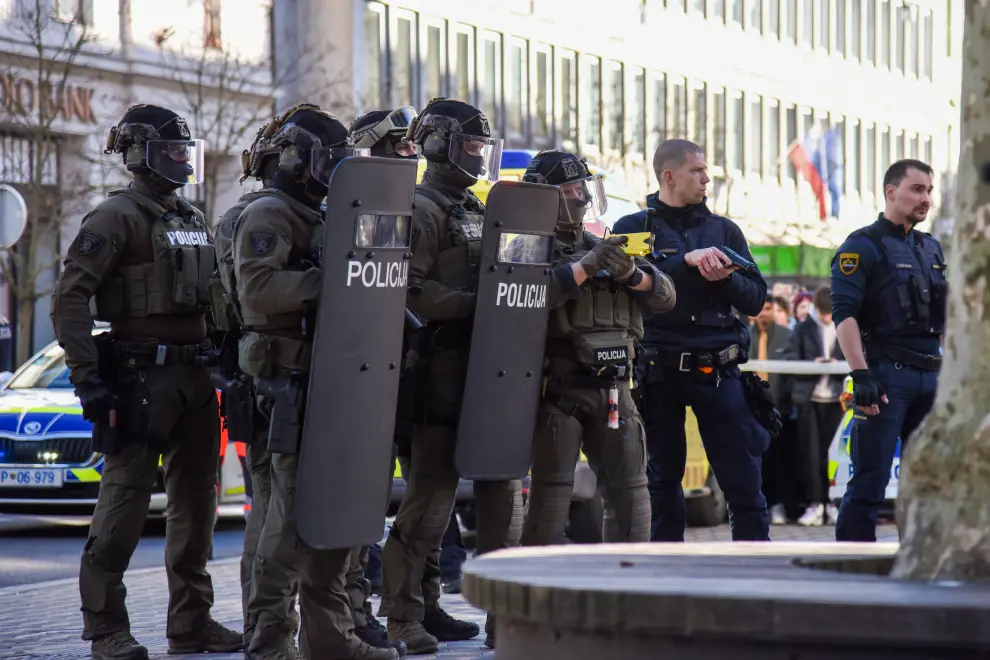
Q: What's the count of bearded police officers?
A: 1